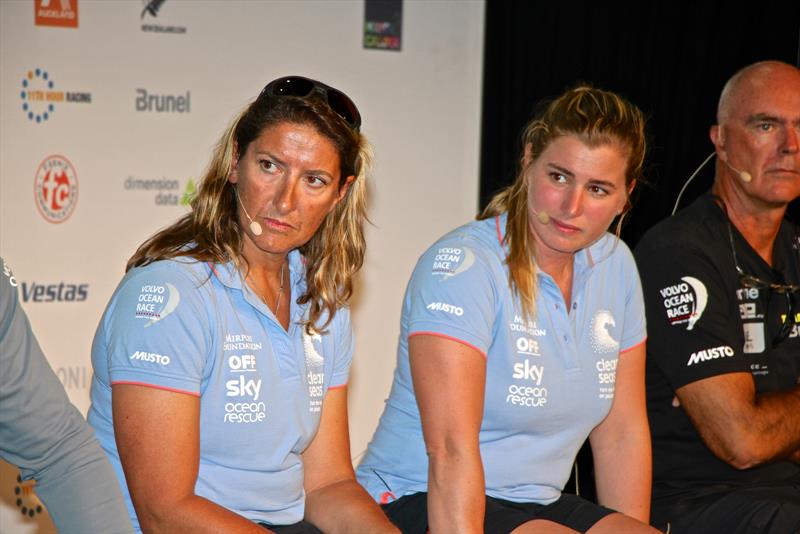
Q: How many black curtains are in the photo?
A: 1